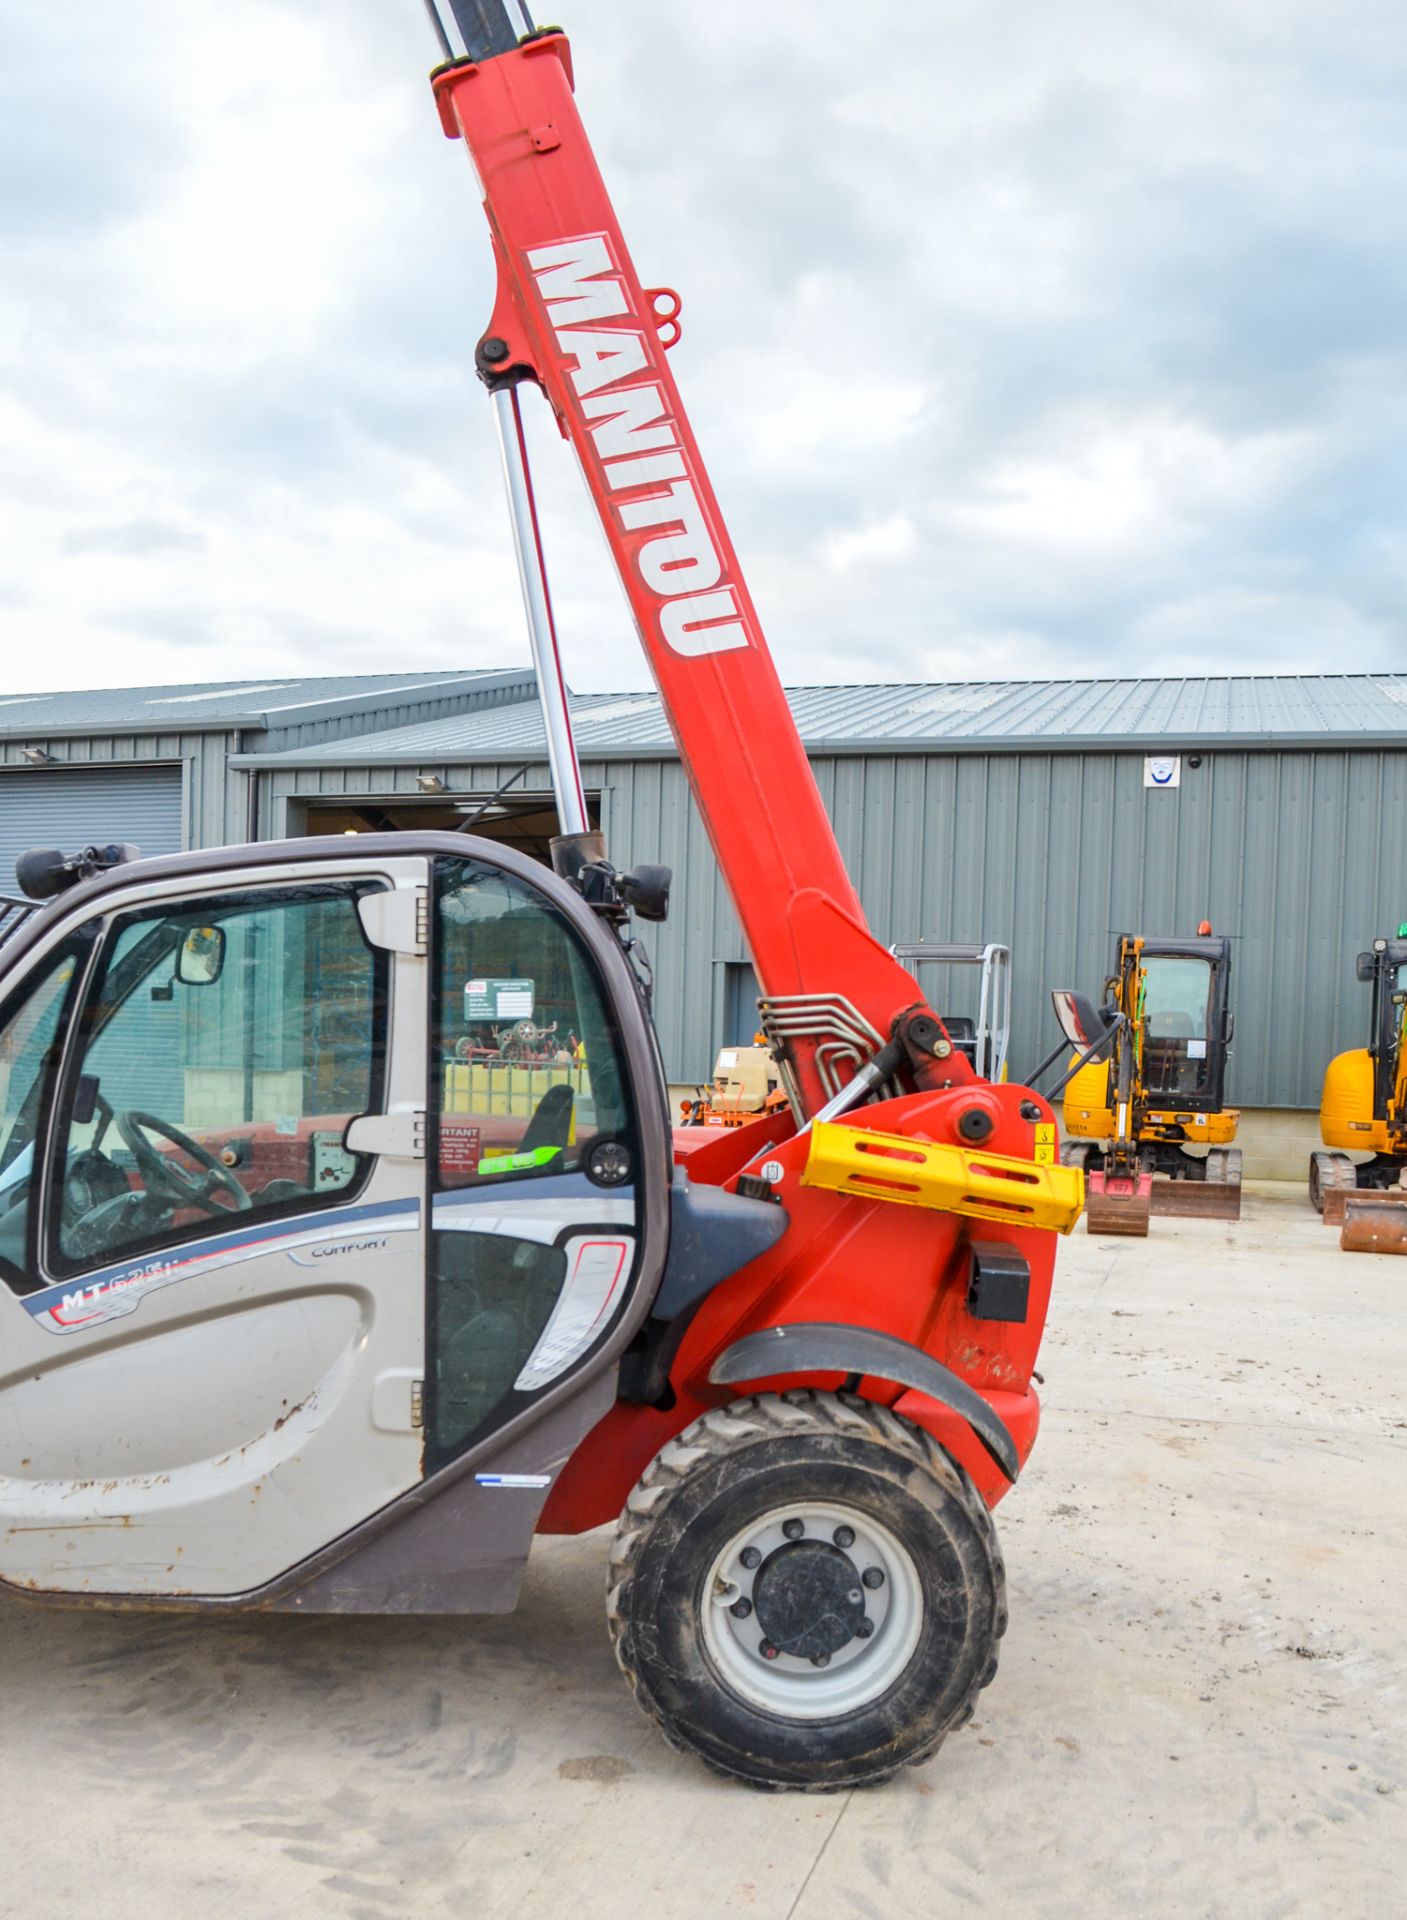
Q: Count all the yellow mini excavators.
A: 2